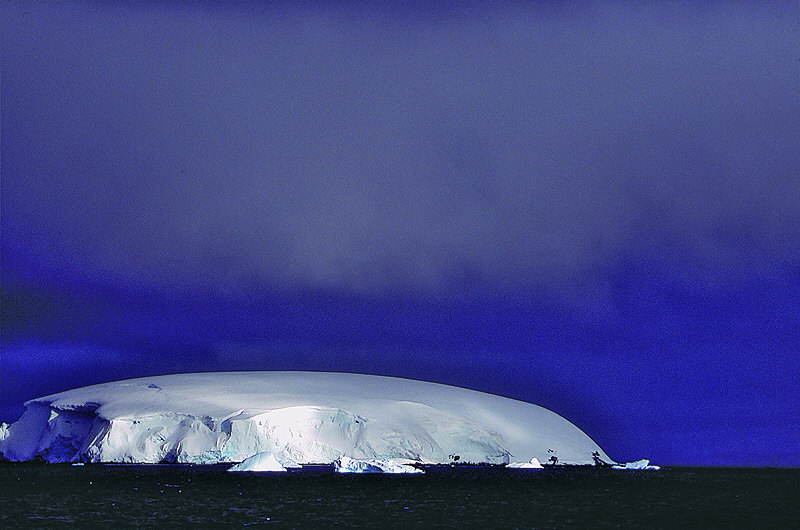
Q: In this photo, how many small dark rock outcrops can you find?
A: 3